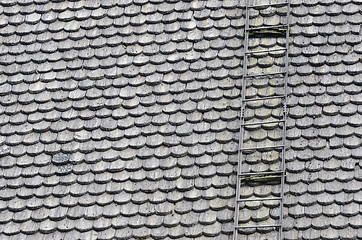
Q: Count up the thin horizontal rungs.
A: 10